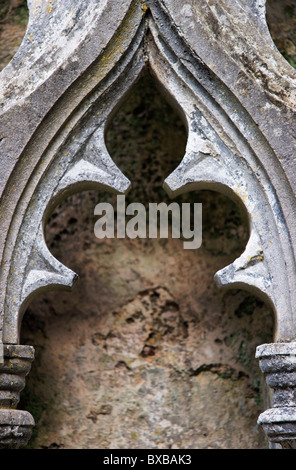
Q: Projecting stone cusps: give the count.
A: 4